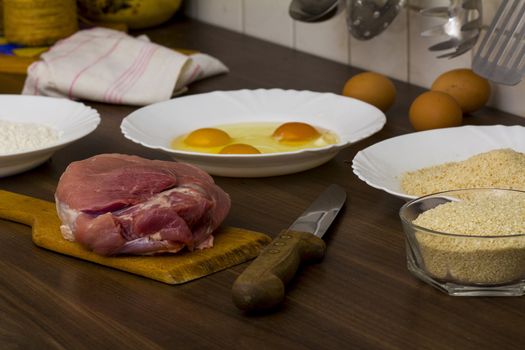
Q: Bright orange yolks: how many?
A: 3